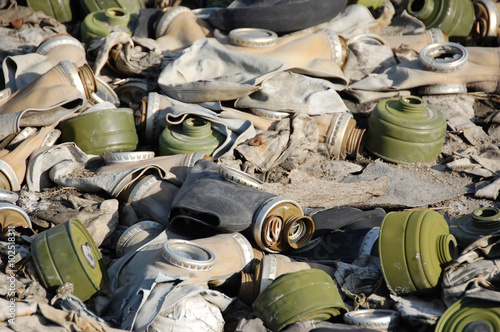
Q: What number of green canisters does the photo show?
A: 13